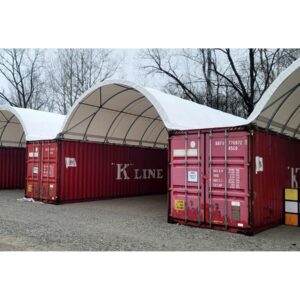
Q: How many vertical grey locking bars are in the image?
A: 8